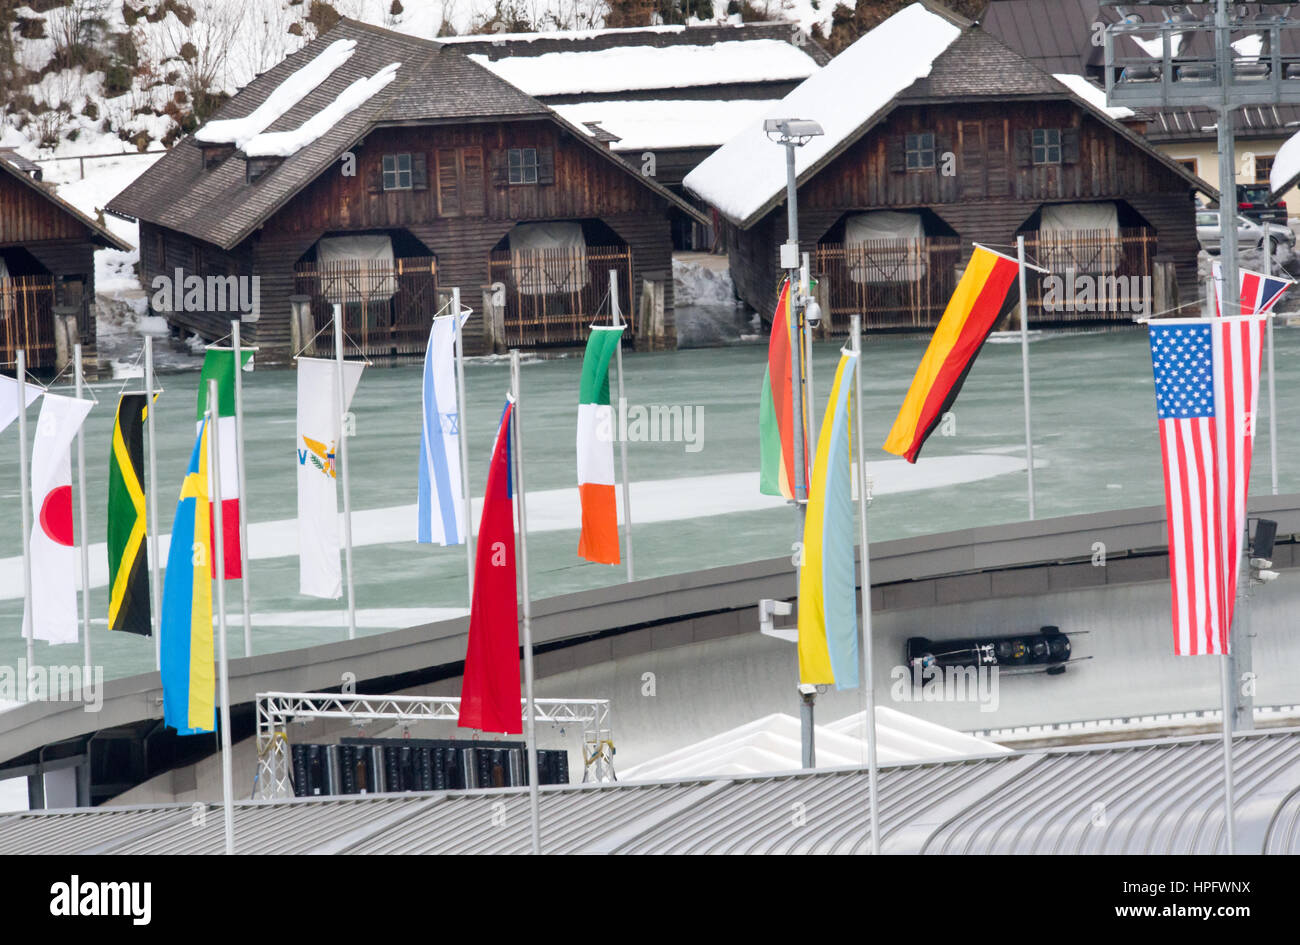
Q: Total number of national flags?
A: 14